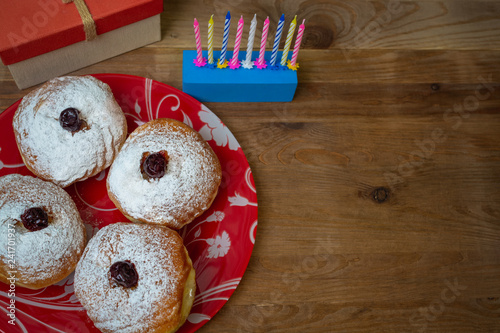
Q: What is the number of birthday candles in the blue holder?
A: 9